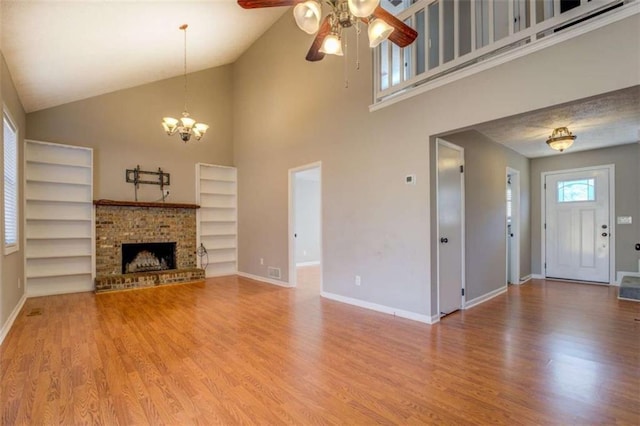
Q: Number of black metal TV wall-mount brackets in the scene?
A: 1